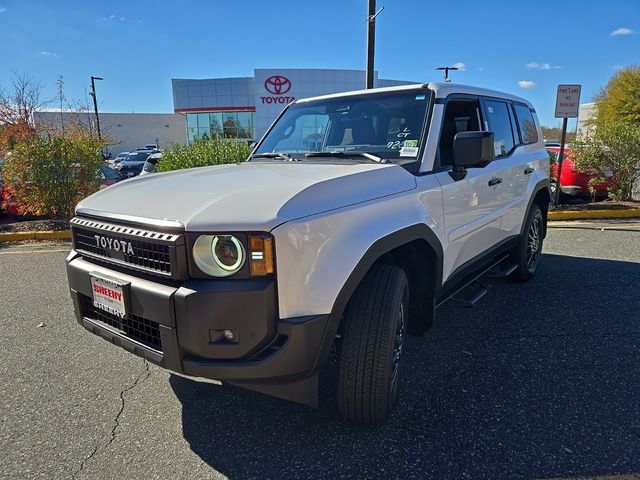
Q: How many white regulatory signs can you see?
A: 1